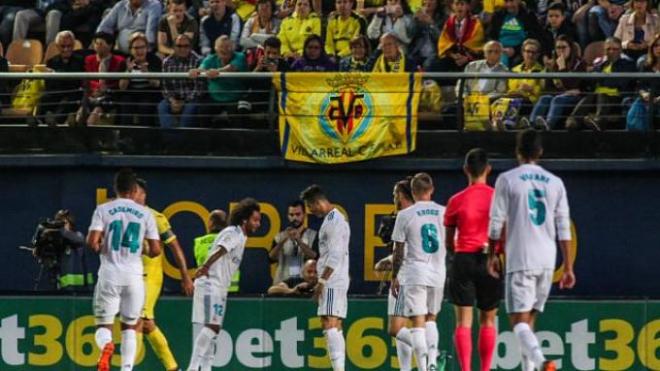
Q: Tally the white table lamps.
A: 0